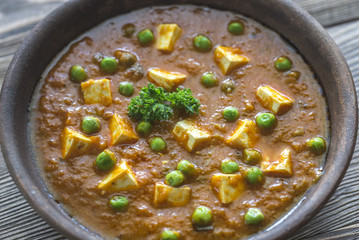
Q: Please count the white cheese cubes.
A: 13